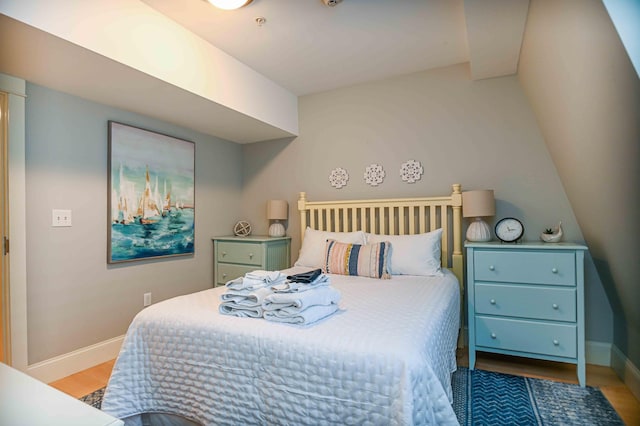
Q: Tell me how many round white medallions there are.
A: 3